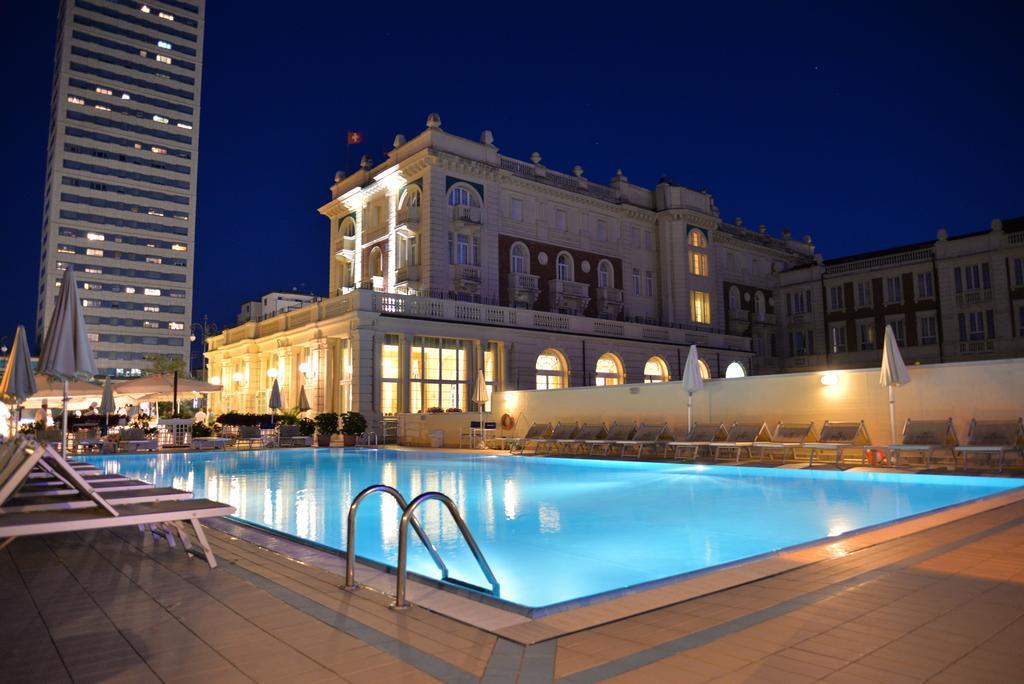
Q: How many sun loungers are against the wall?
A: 11